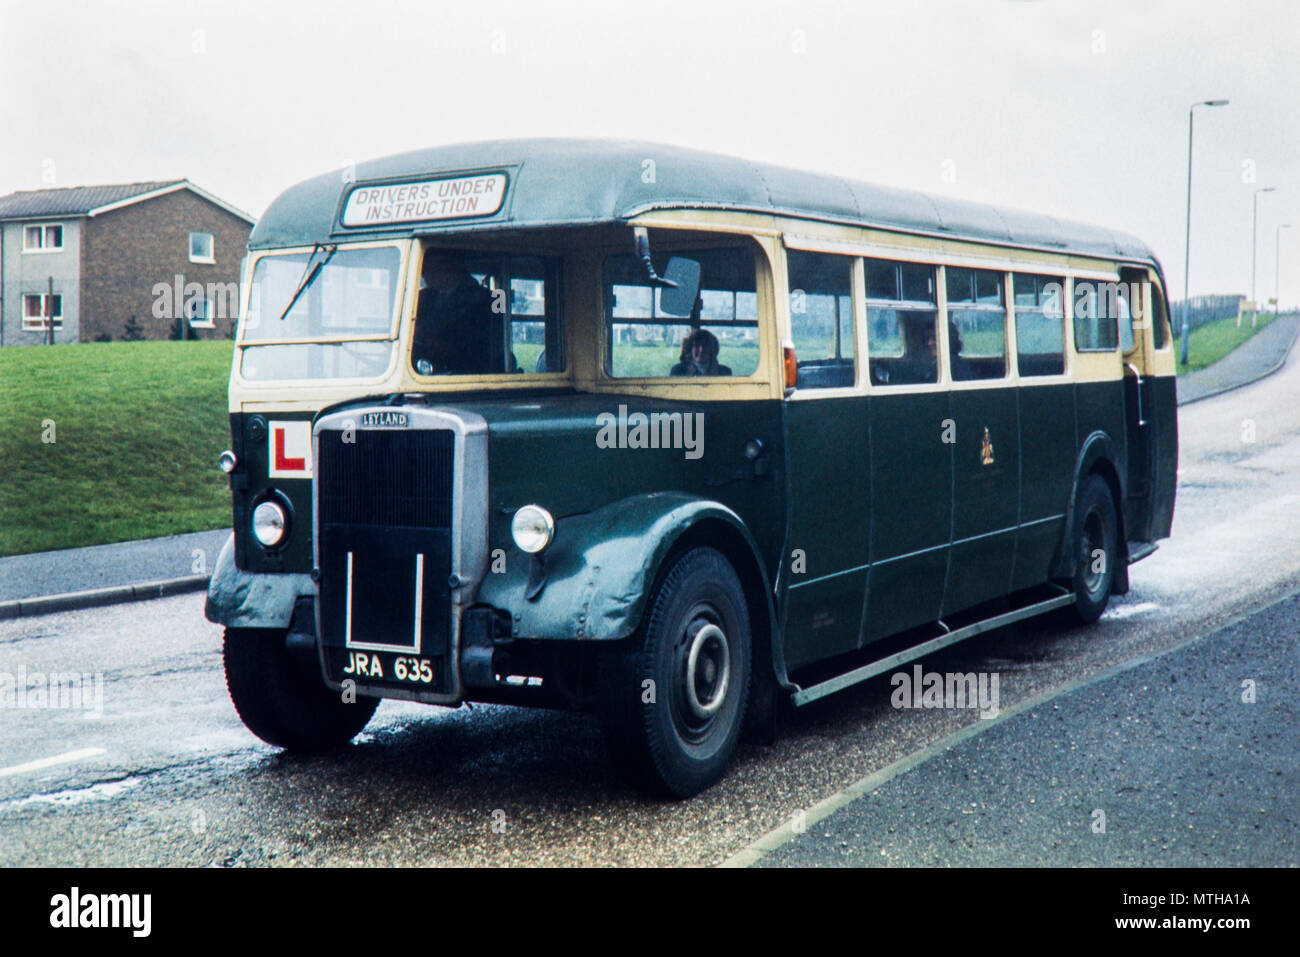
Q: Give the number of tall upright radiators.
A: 1